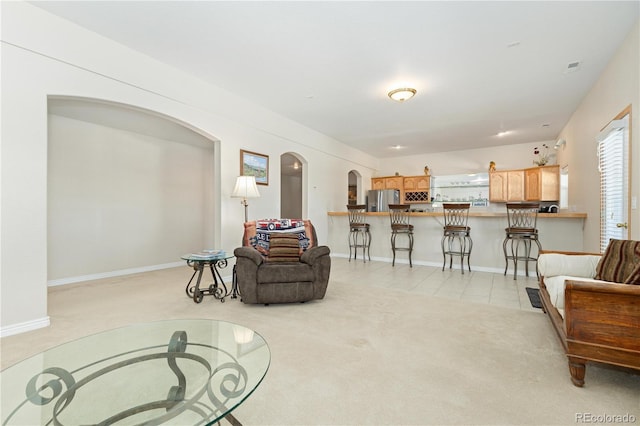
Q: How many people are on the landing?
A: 0